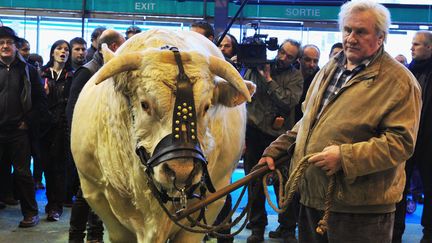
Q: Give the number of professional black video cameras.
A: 1